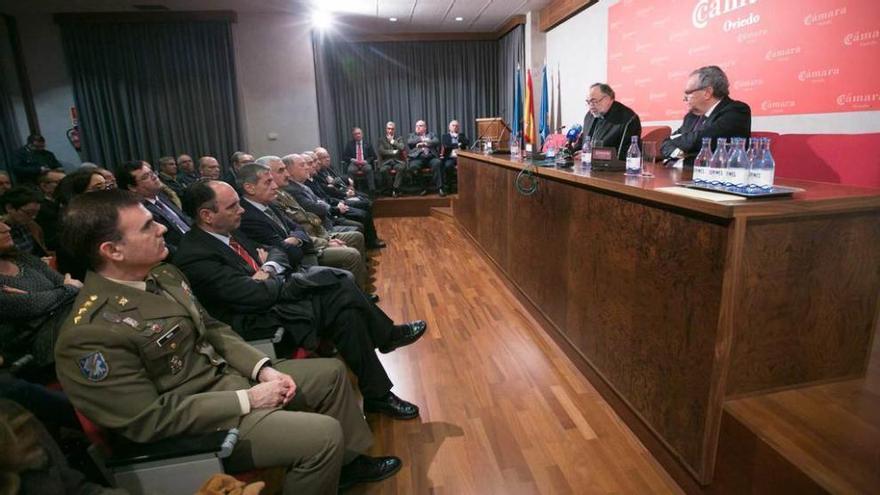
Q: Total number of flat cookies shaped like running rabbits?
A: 0